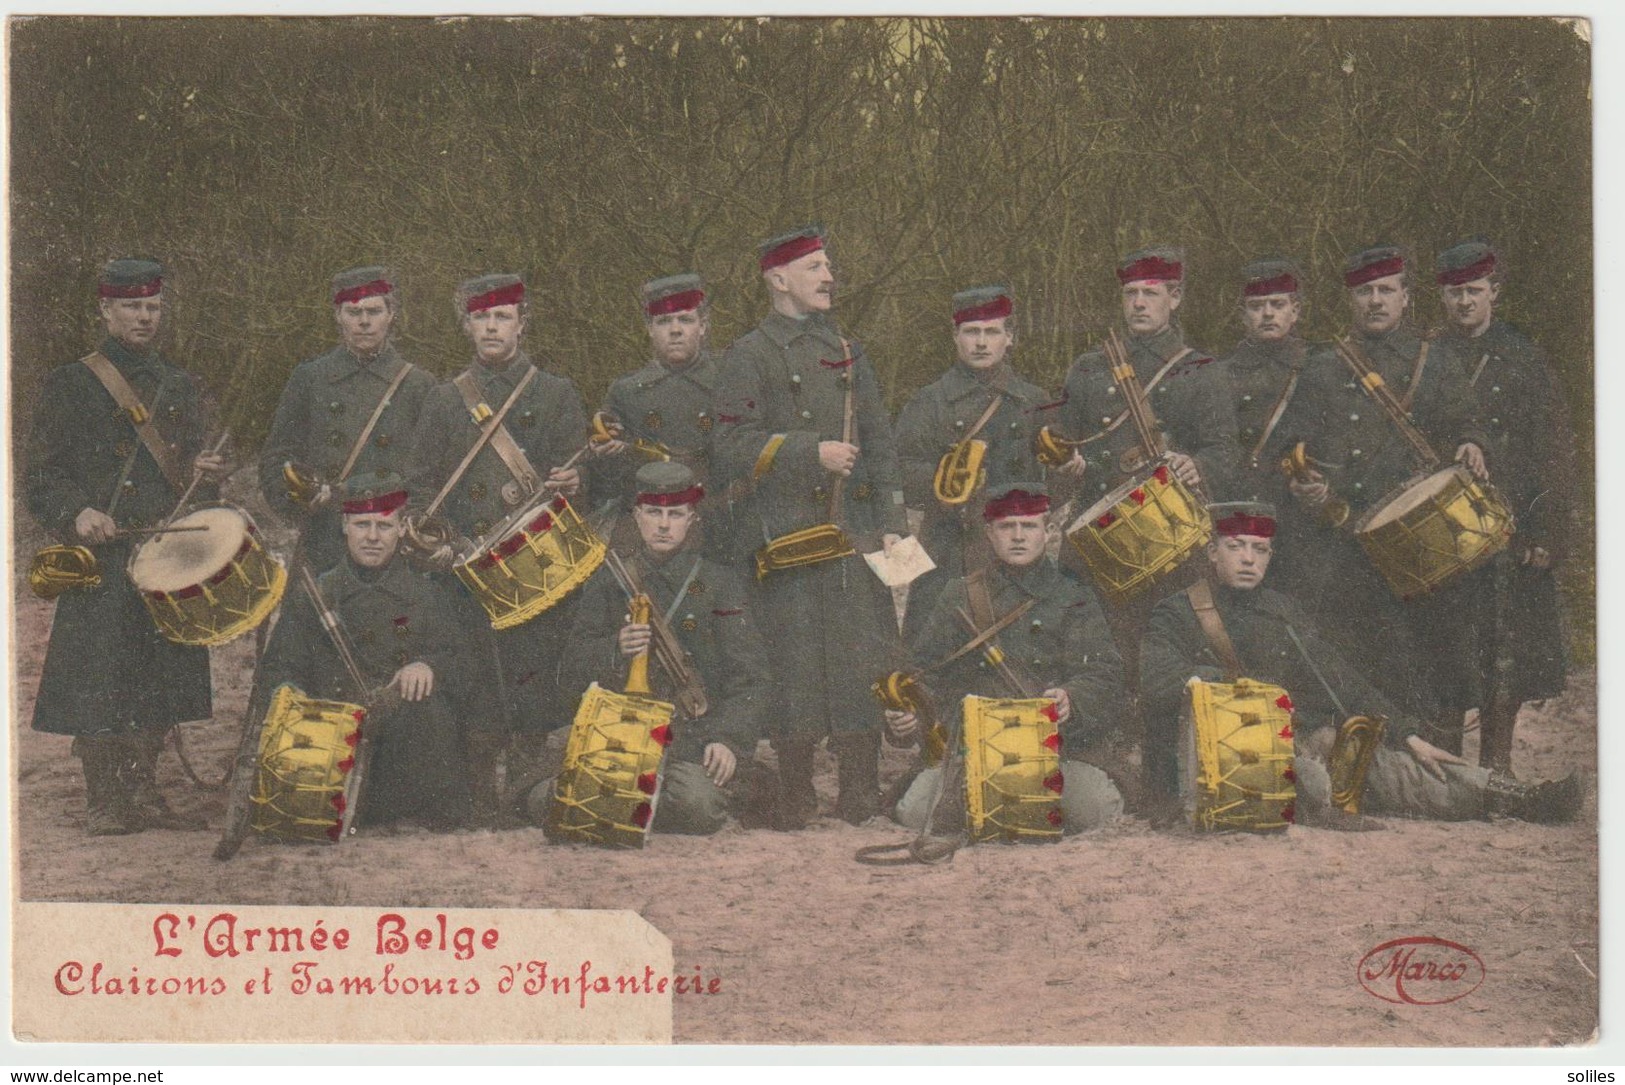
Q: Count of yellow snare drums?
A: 8